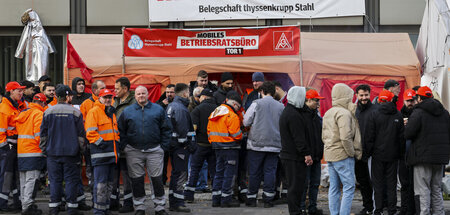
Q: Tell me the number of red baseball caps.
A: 7